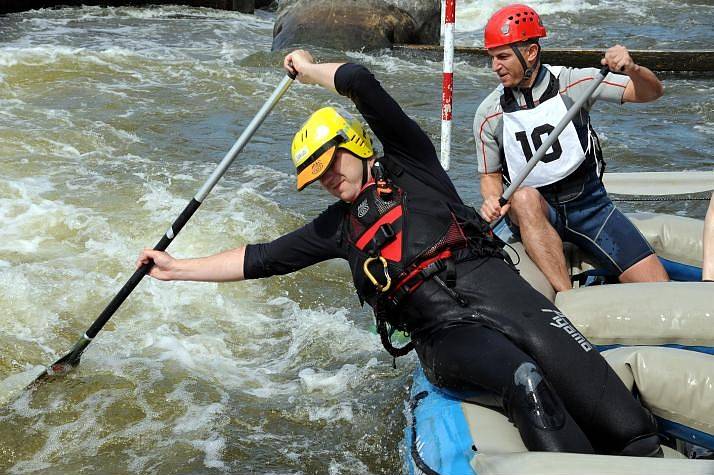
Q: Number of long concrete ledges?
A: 1